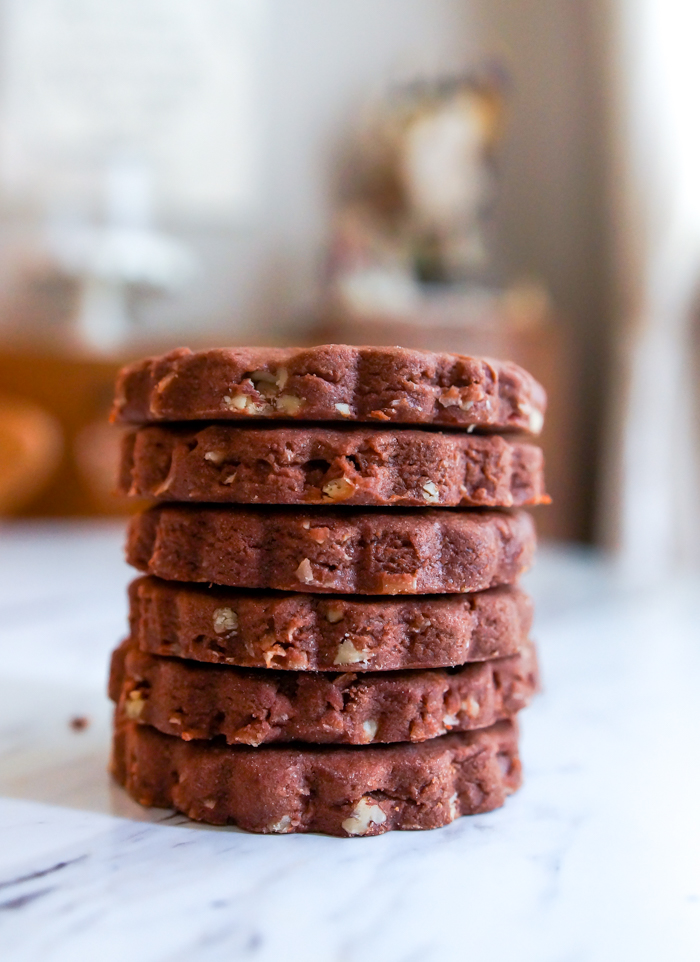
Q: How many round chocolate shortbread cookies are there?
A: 6